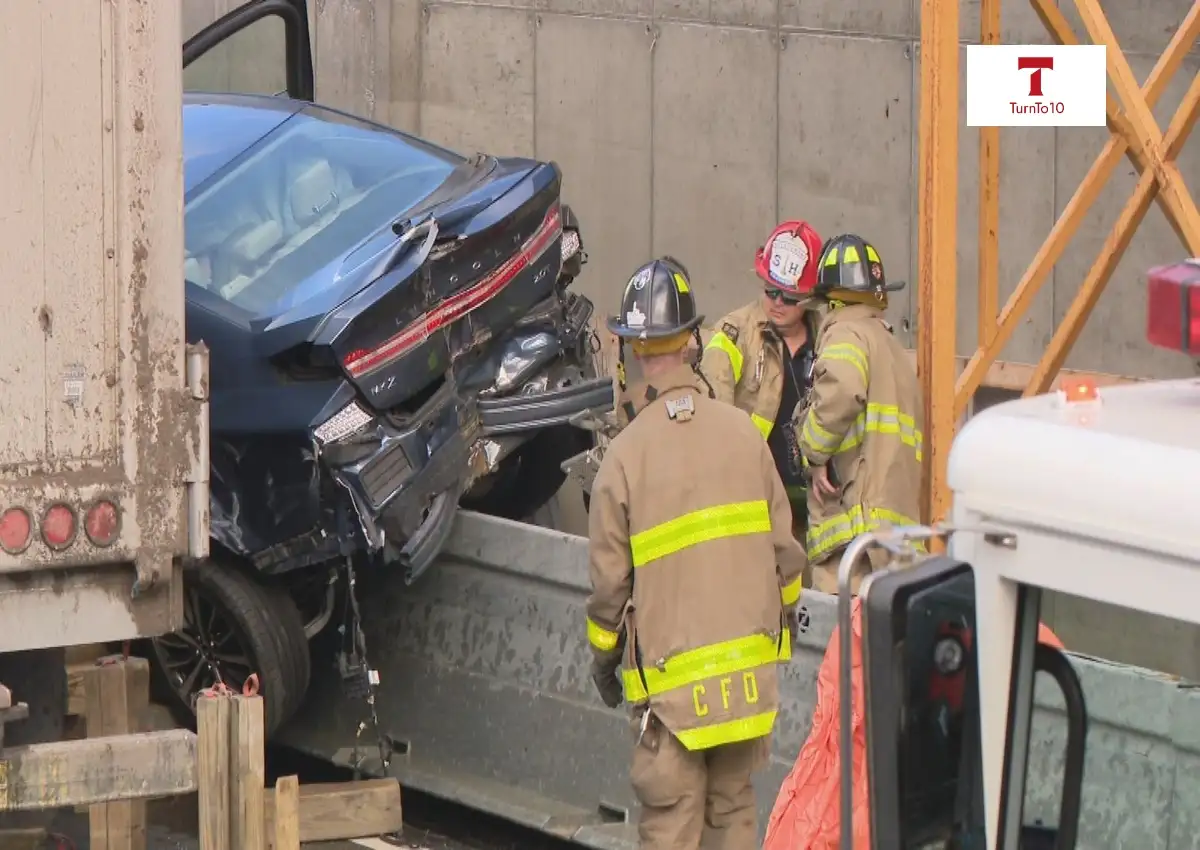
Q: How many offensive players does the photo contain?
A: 0